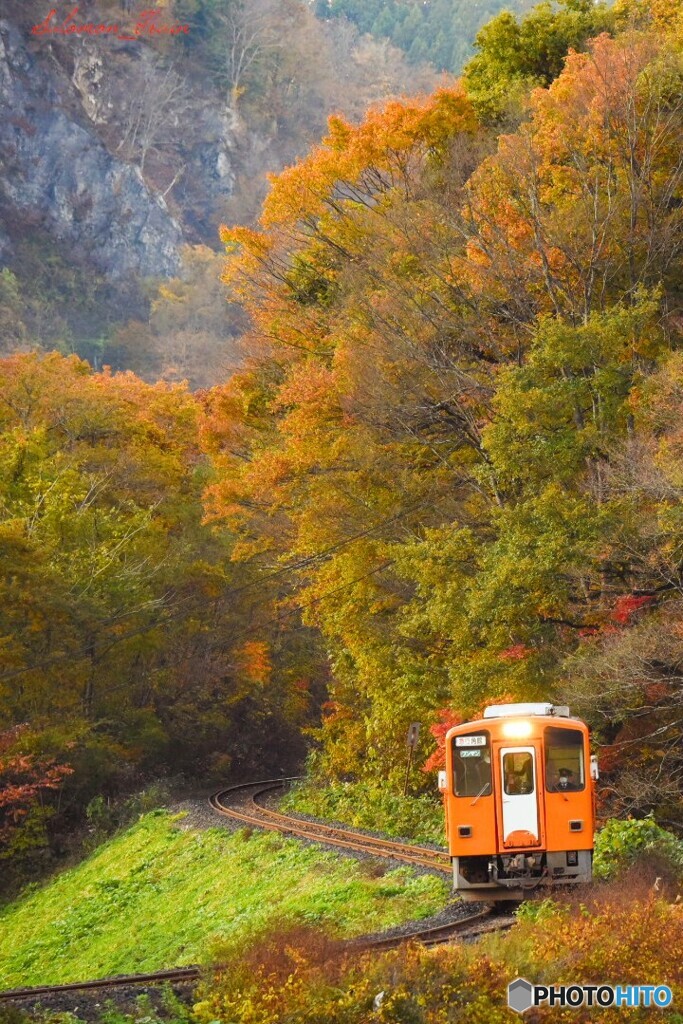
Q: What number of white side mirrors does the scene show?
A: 2